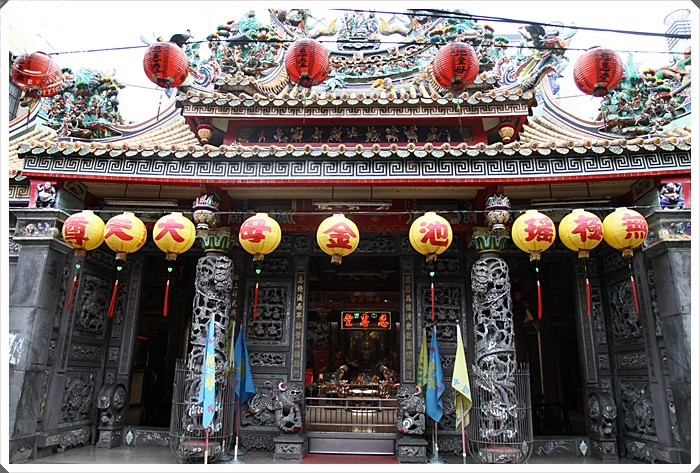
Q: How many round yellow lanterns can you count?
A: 9